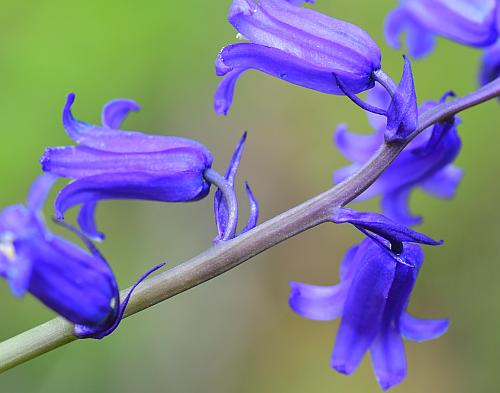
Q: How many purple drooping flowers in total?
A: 6